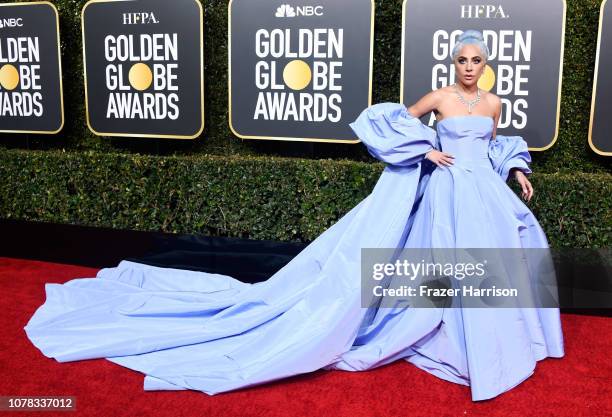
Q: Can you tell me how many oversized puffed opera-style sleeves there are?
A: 2